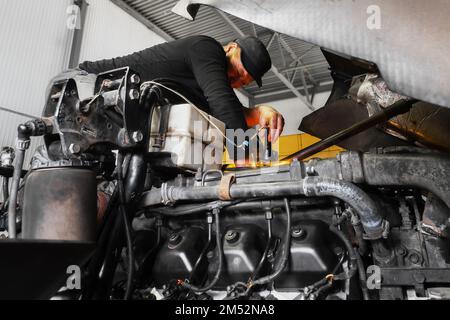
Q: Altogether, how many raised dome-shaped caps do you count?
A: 3